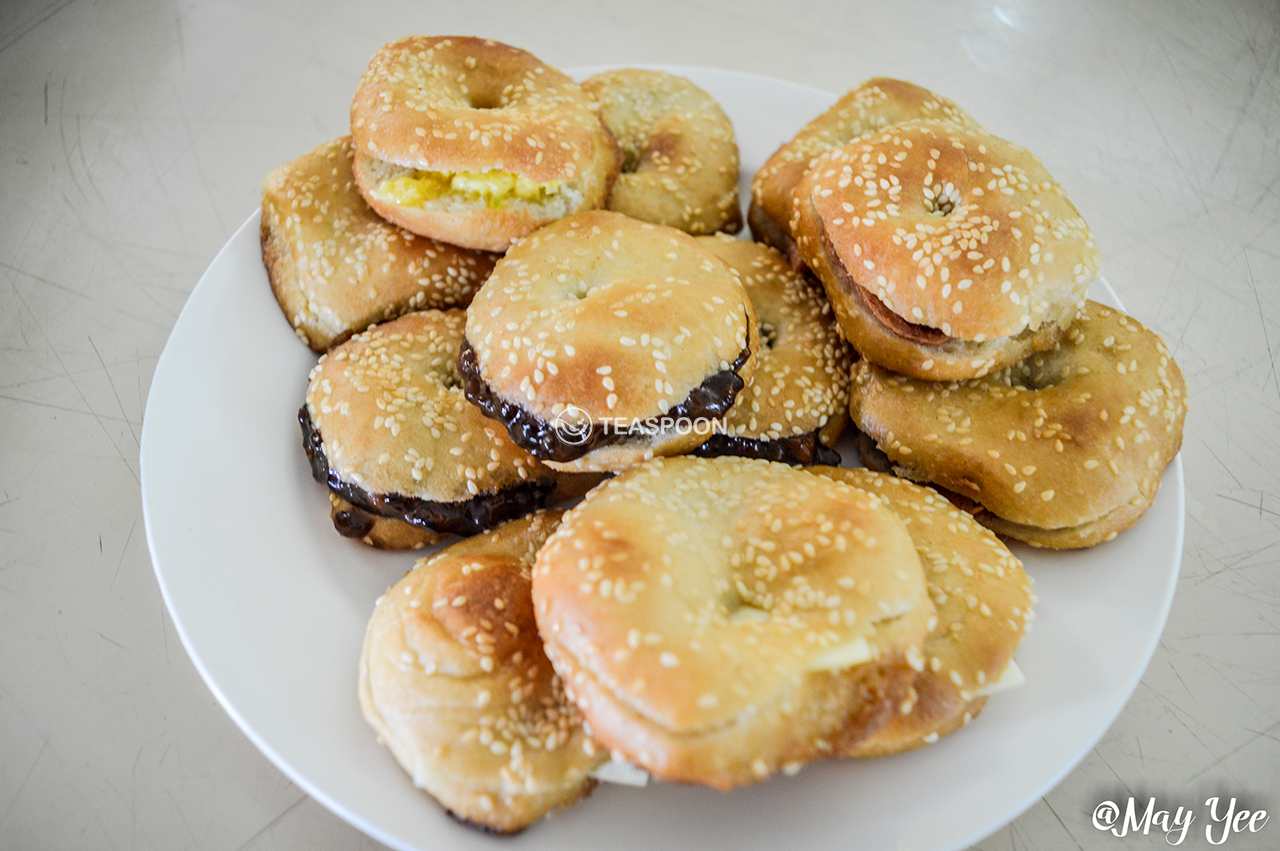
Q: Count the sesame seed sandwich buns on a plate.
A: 12